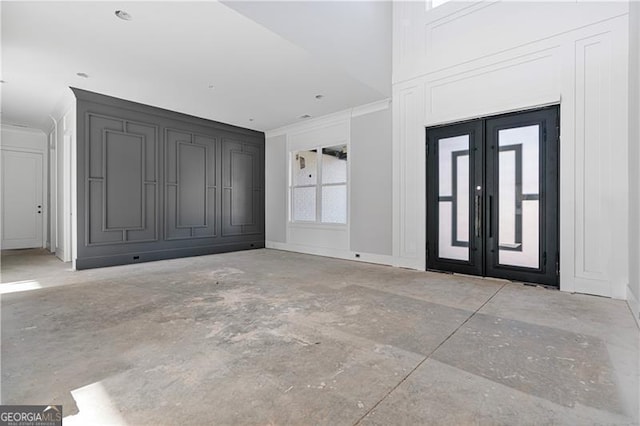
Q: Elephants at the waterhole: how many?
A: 0